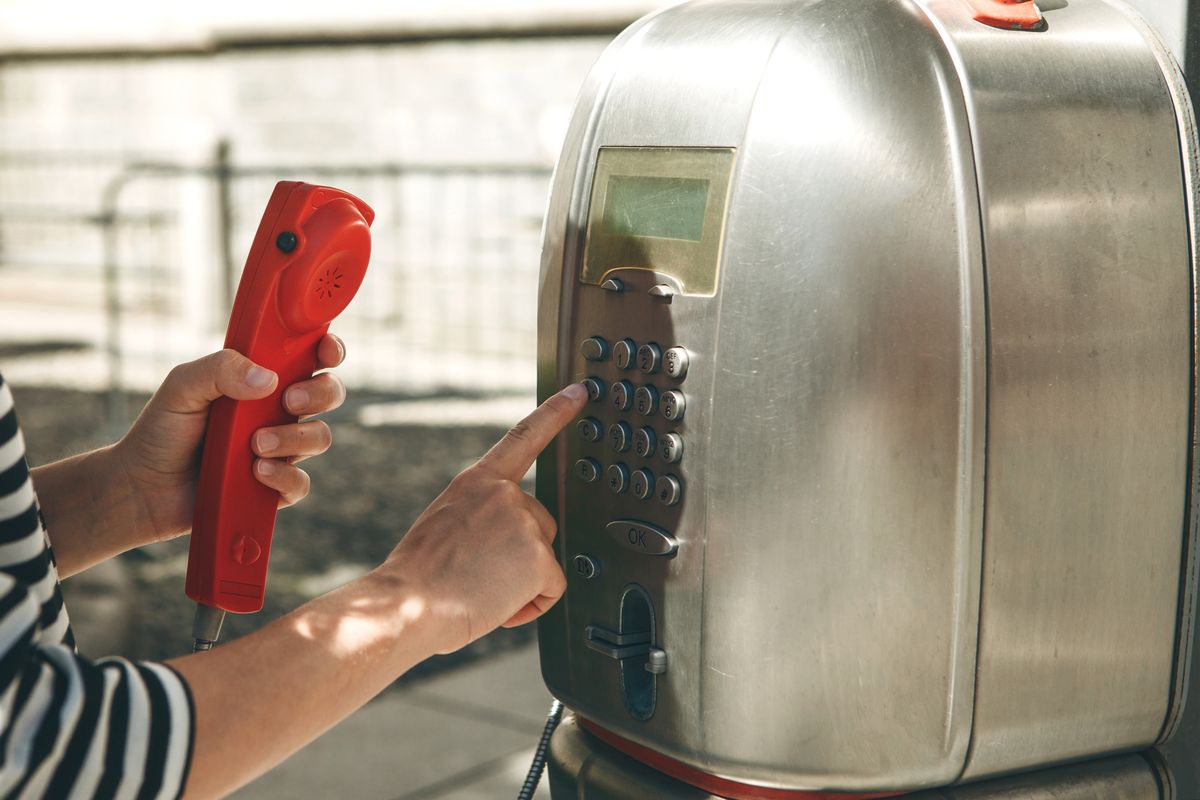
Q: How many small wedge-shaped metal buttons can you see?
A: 2